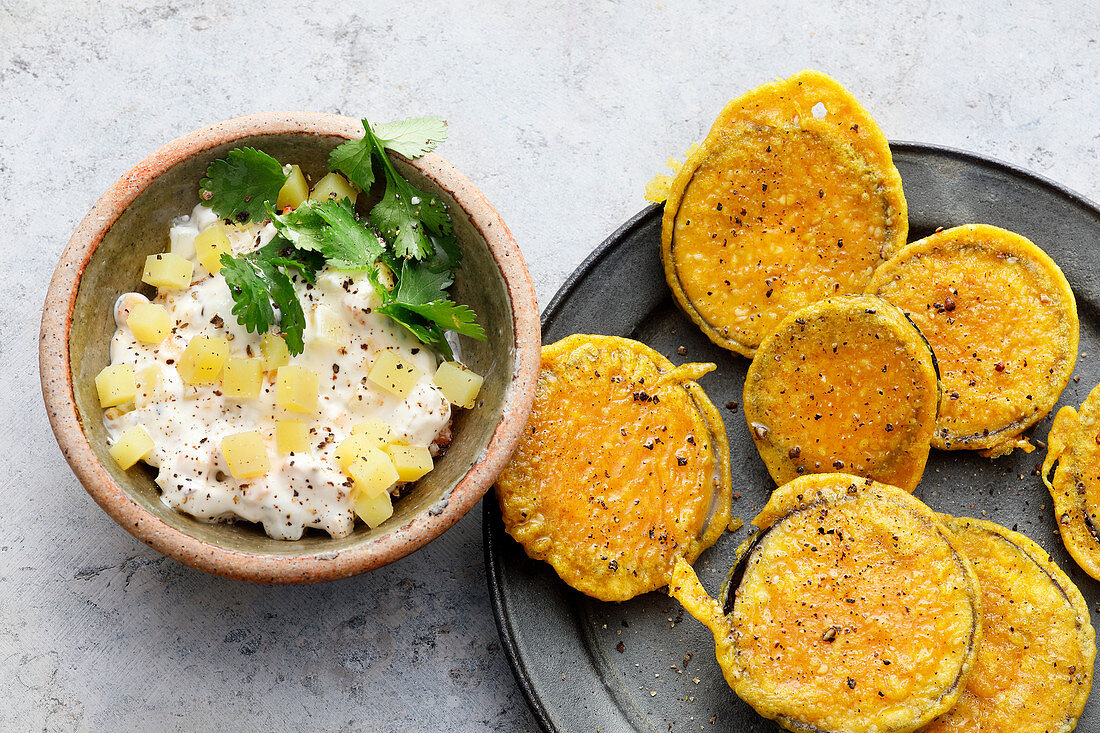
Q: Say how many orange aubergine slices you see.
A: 7